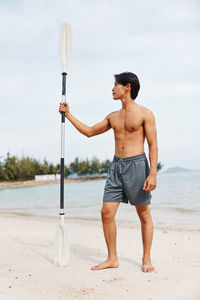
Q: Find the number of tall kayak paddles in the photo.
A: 1